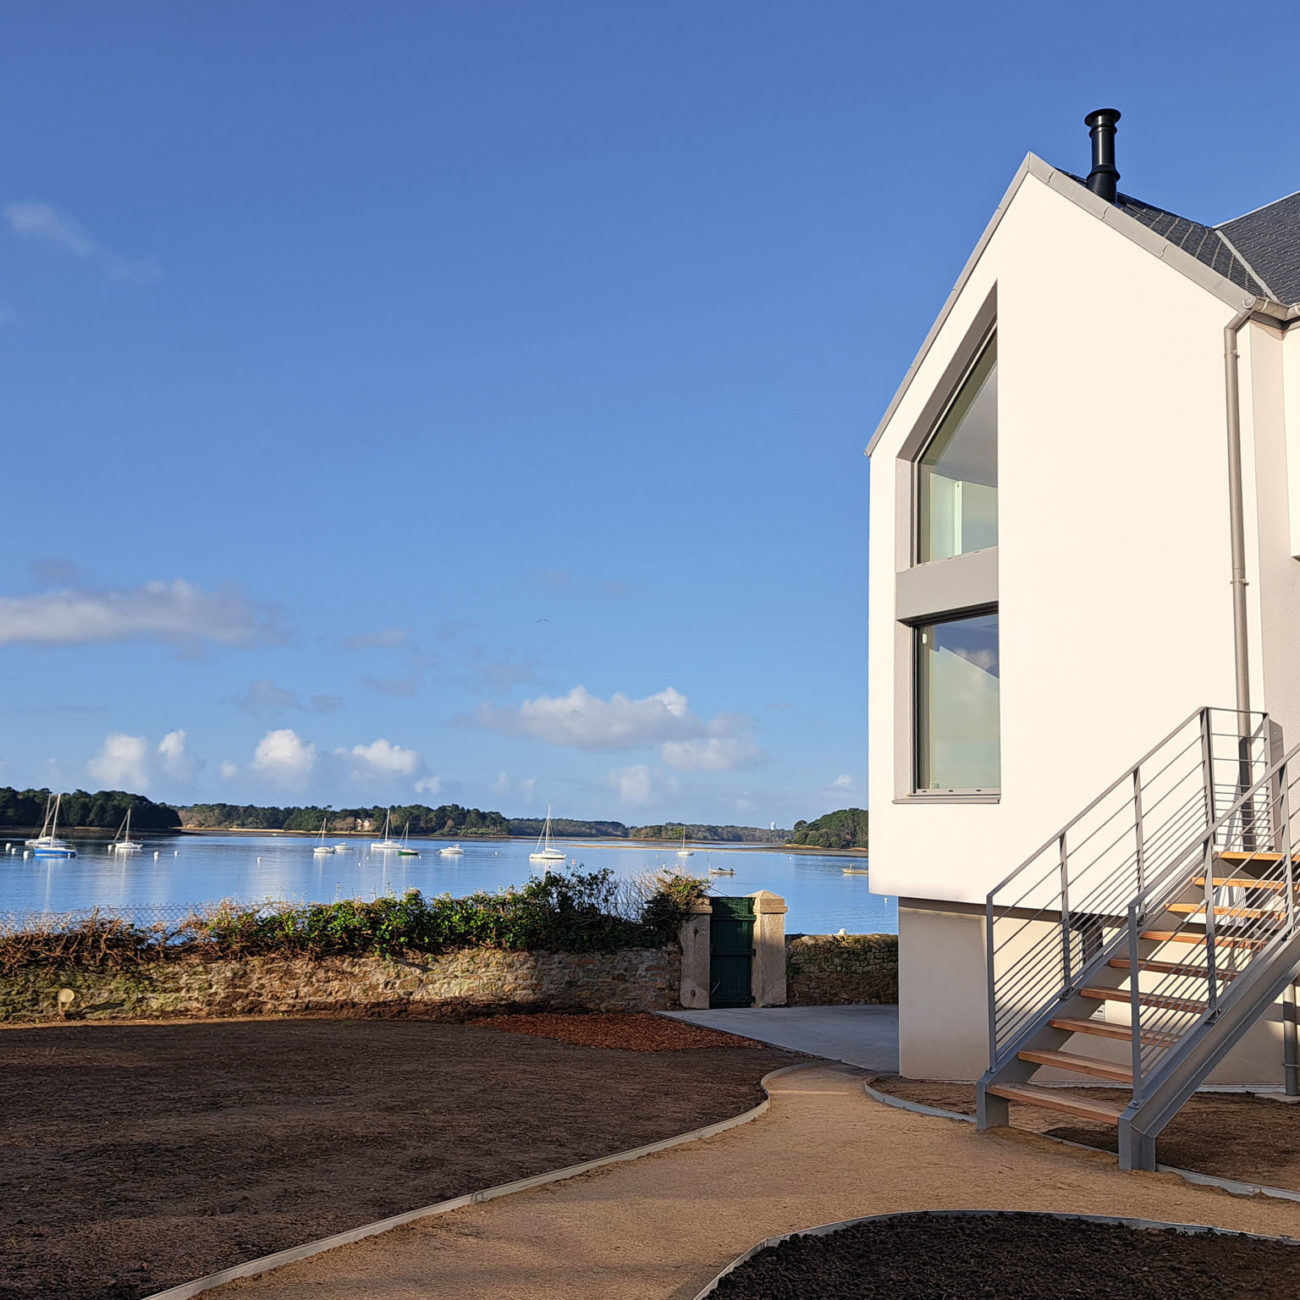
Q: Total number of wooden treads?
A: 9